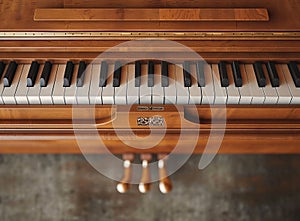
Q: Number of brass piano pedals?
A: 3